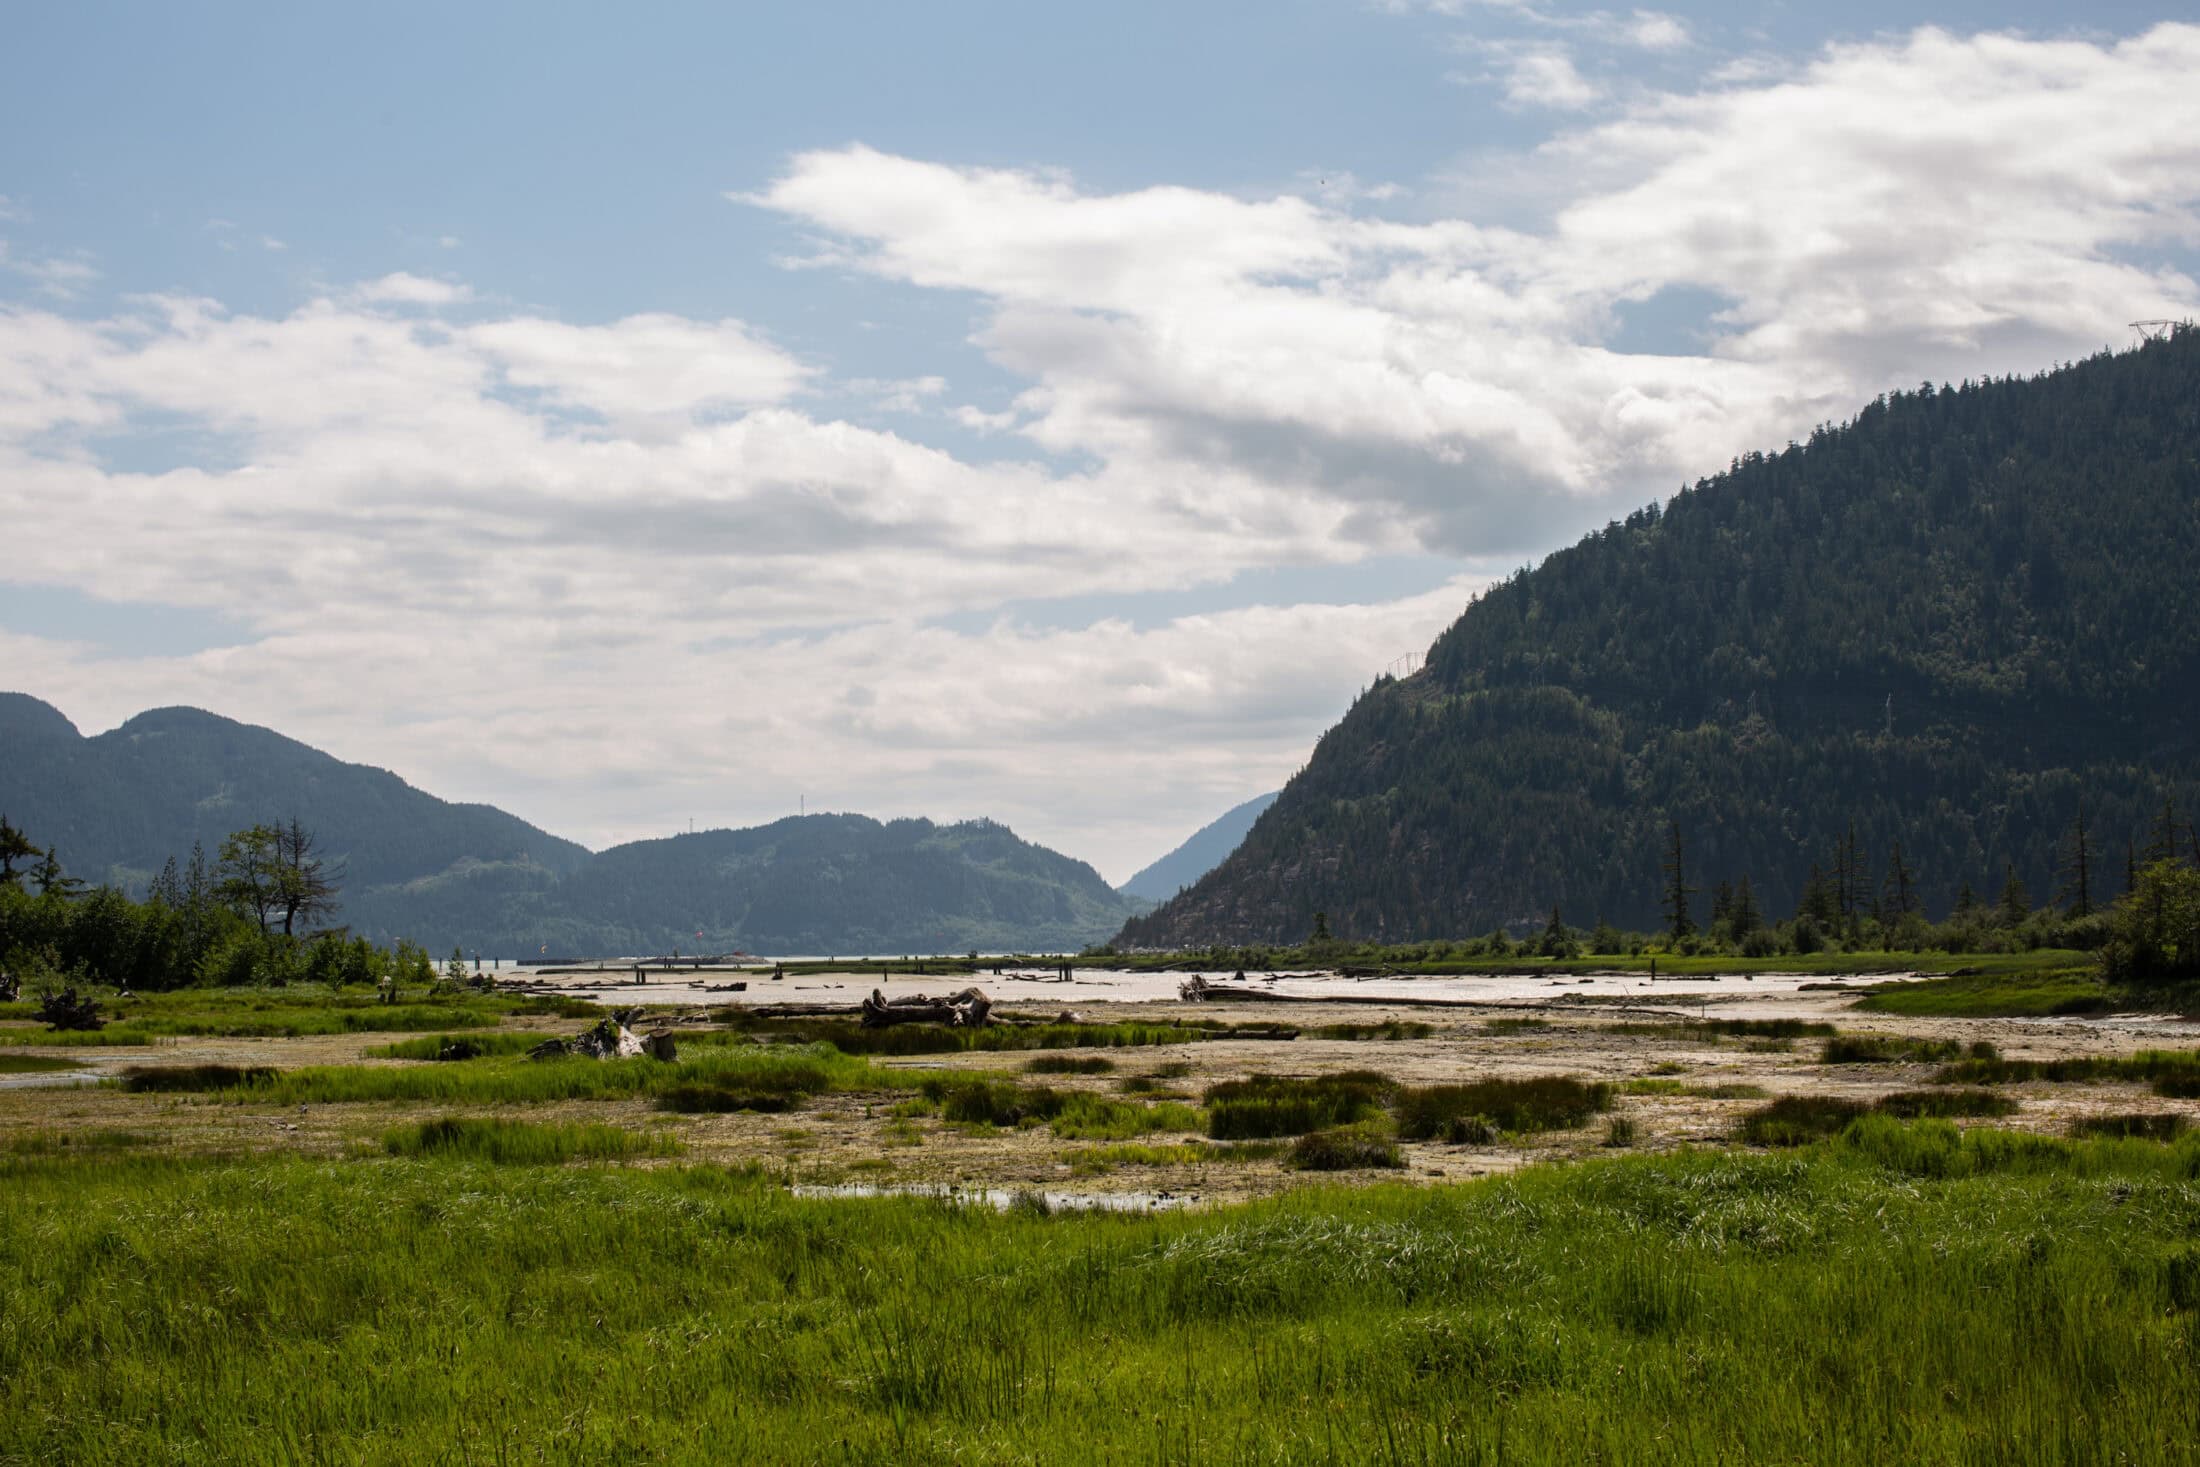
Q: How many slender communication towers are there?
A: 2